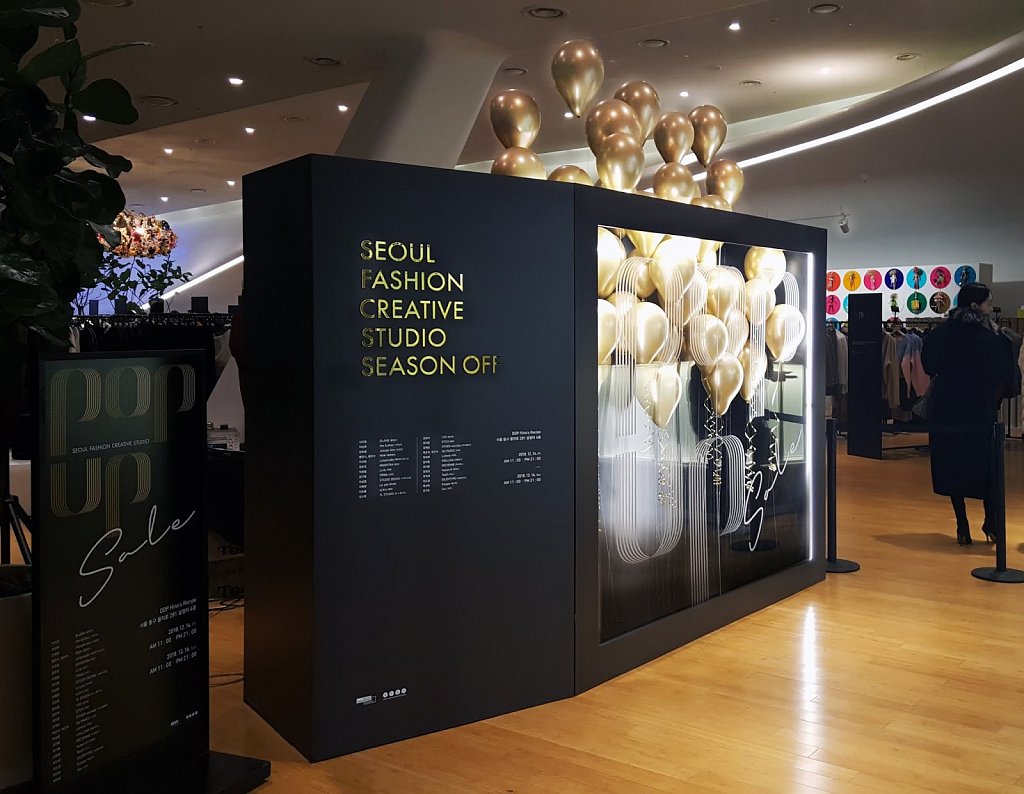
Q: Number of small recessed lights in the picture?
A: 11